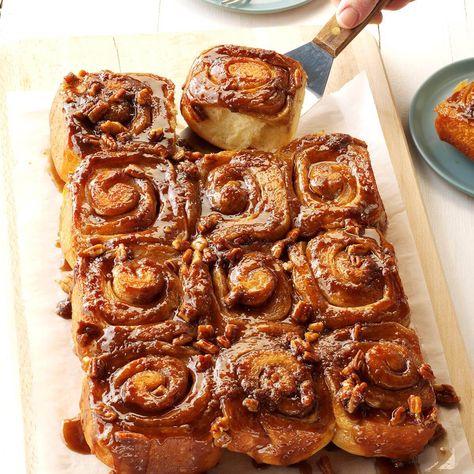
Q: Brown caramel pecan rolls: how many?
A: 12